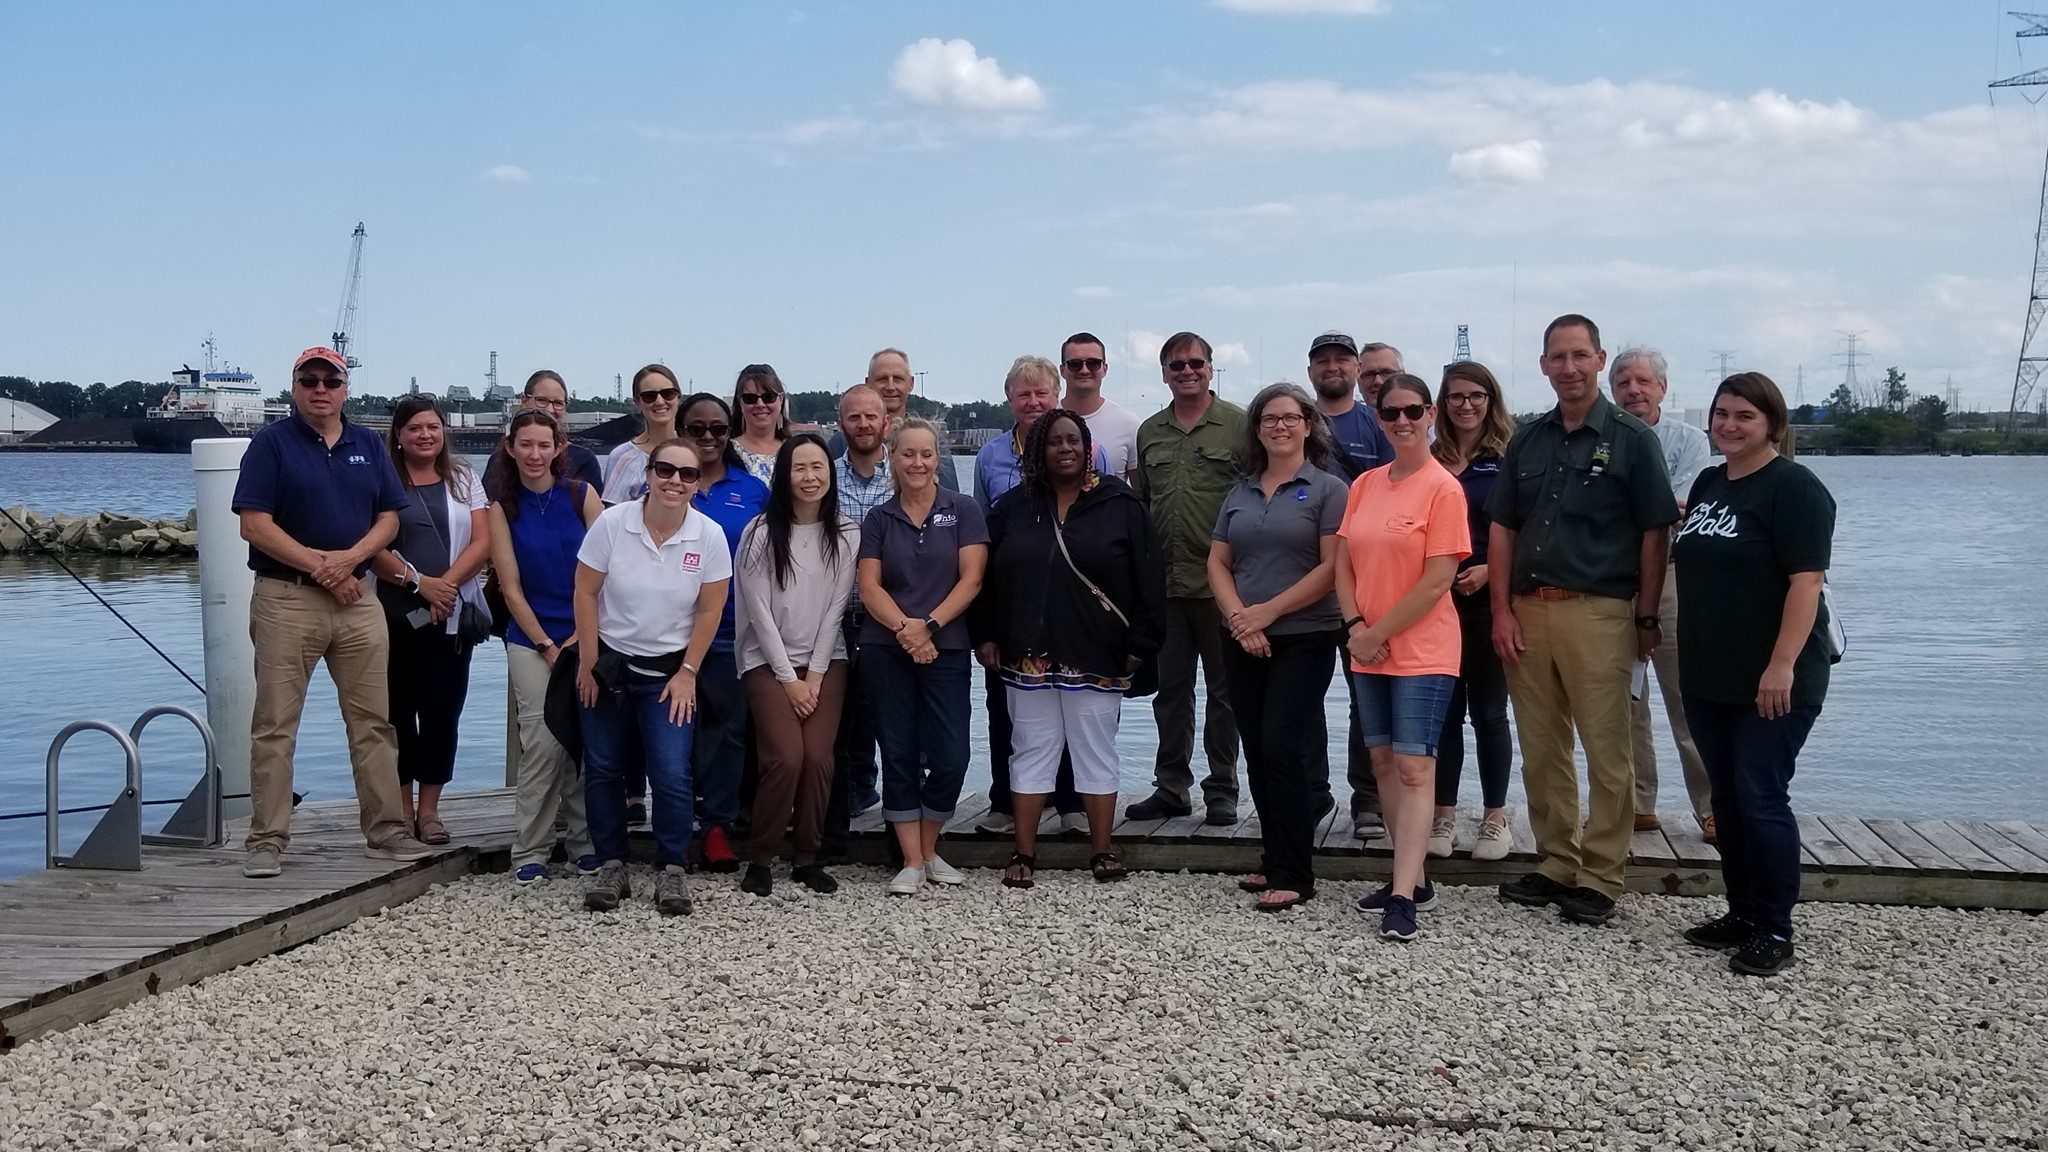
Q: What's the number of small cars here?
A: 0